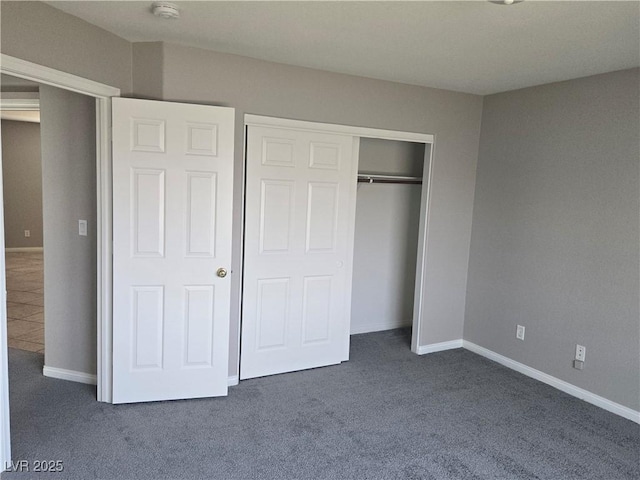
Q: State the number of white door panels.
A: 12